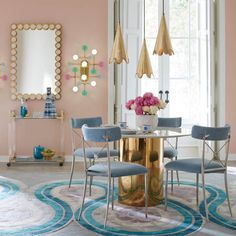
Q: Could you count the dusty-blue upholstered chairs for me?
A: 4